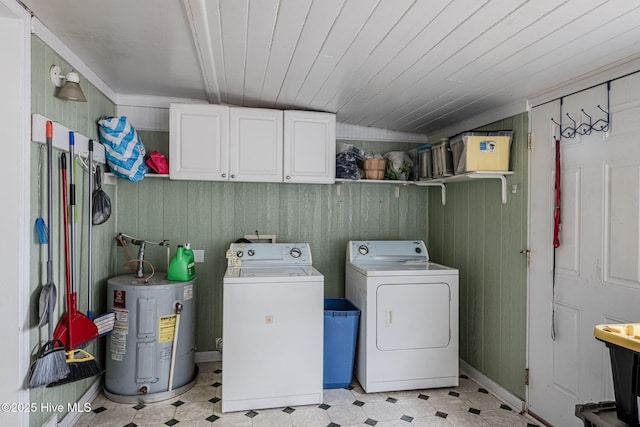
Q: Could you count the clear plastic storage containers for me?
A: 3